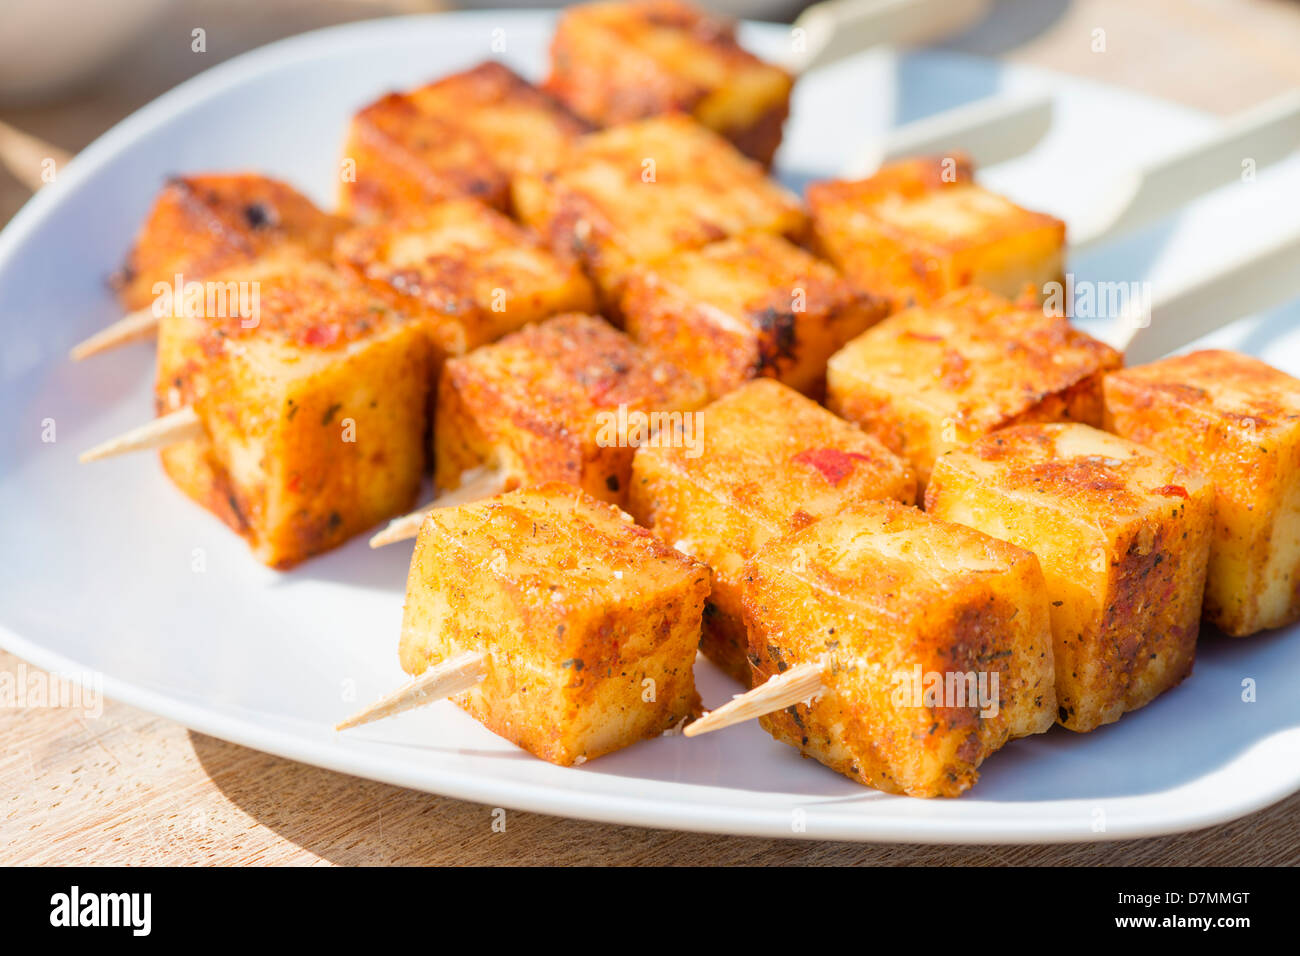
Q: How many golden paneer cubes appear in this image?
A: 15